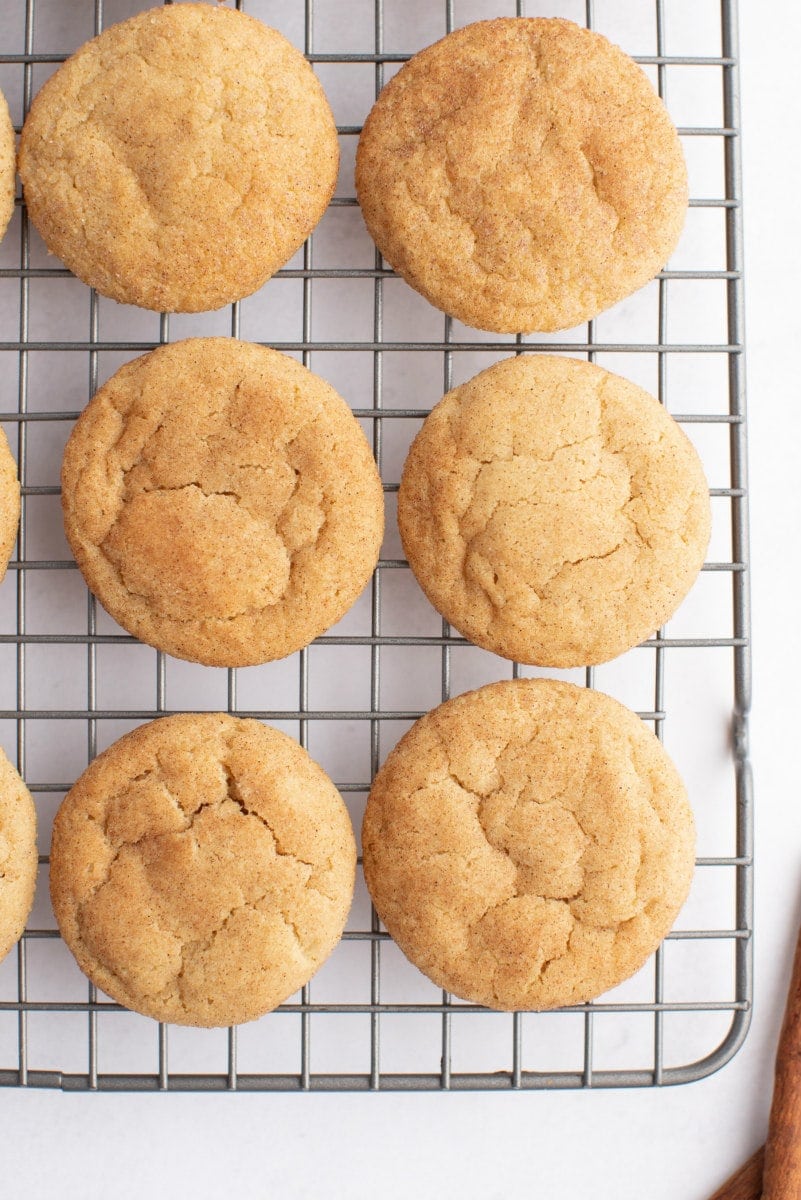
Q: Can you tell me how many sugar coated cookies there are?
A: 9